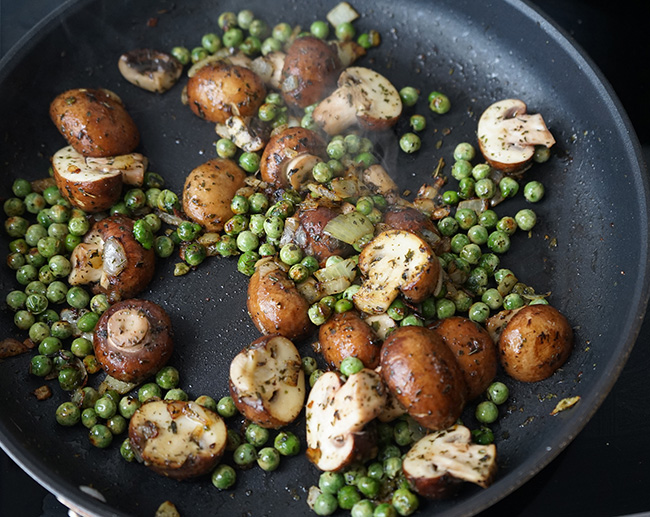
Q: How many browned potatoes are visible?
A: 0